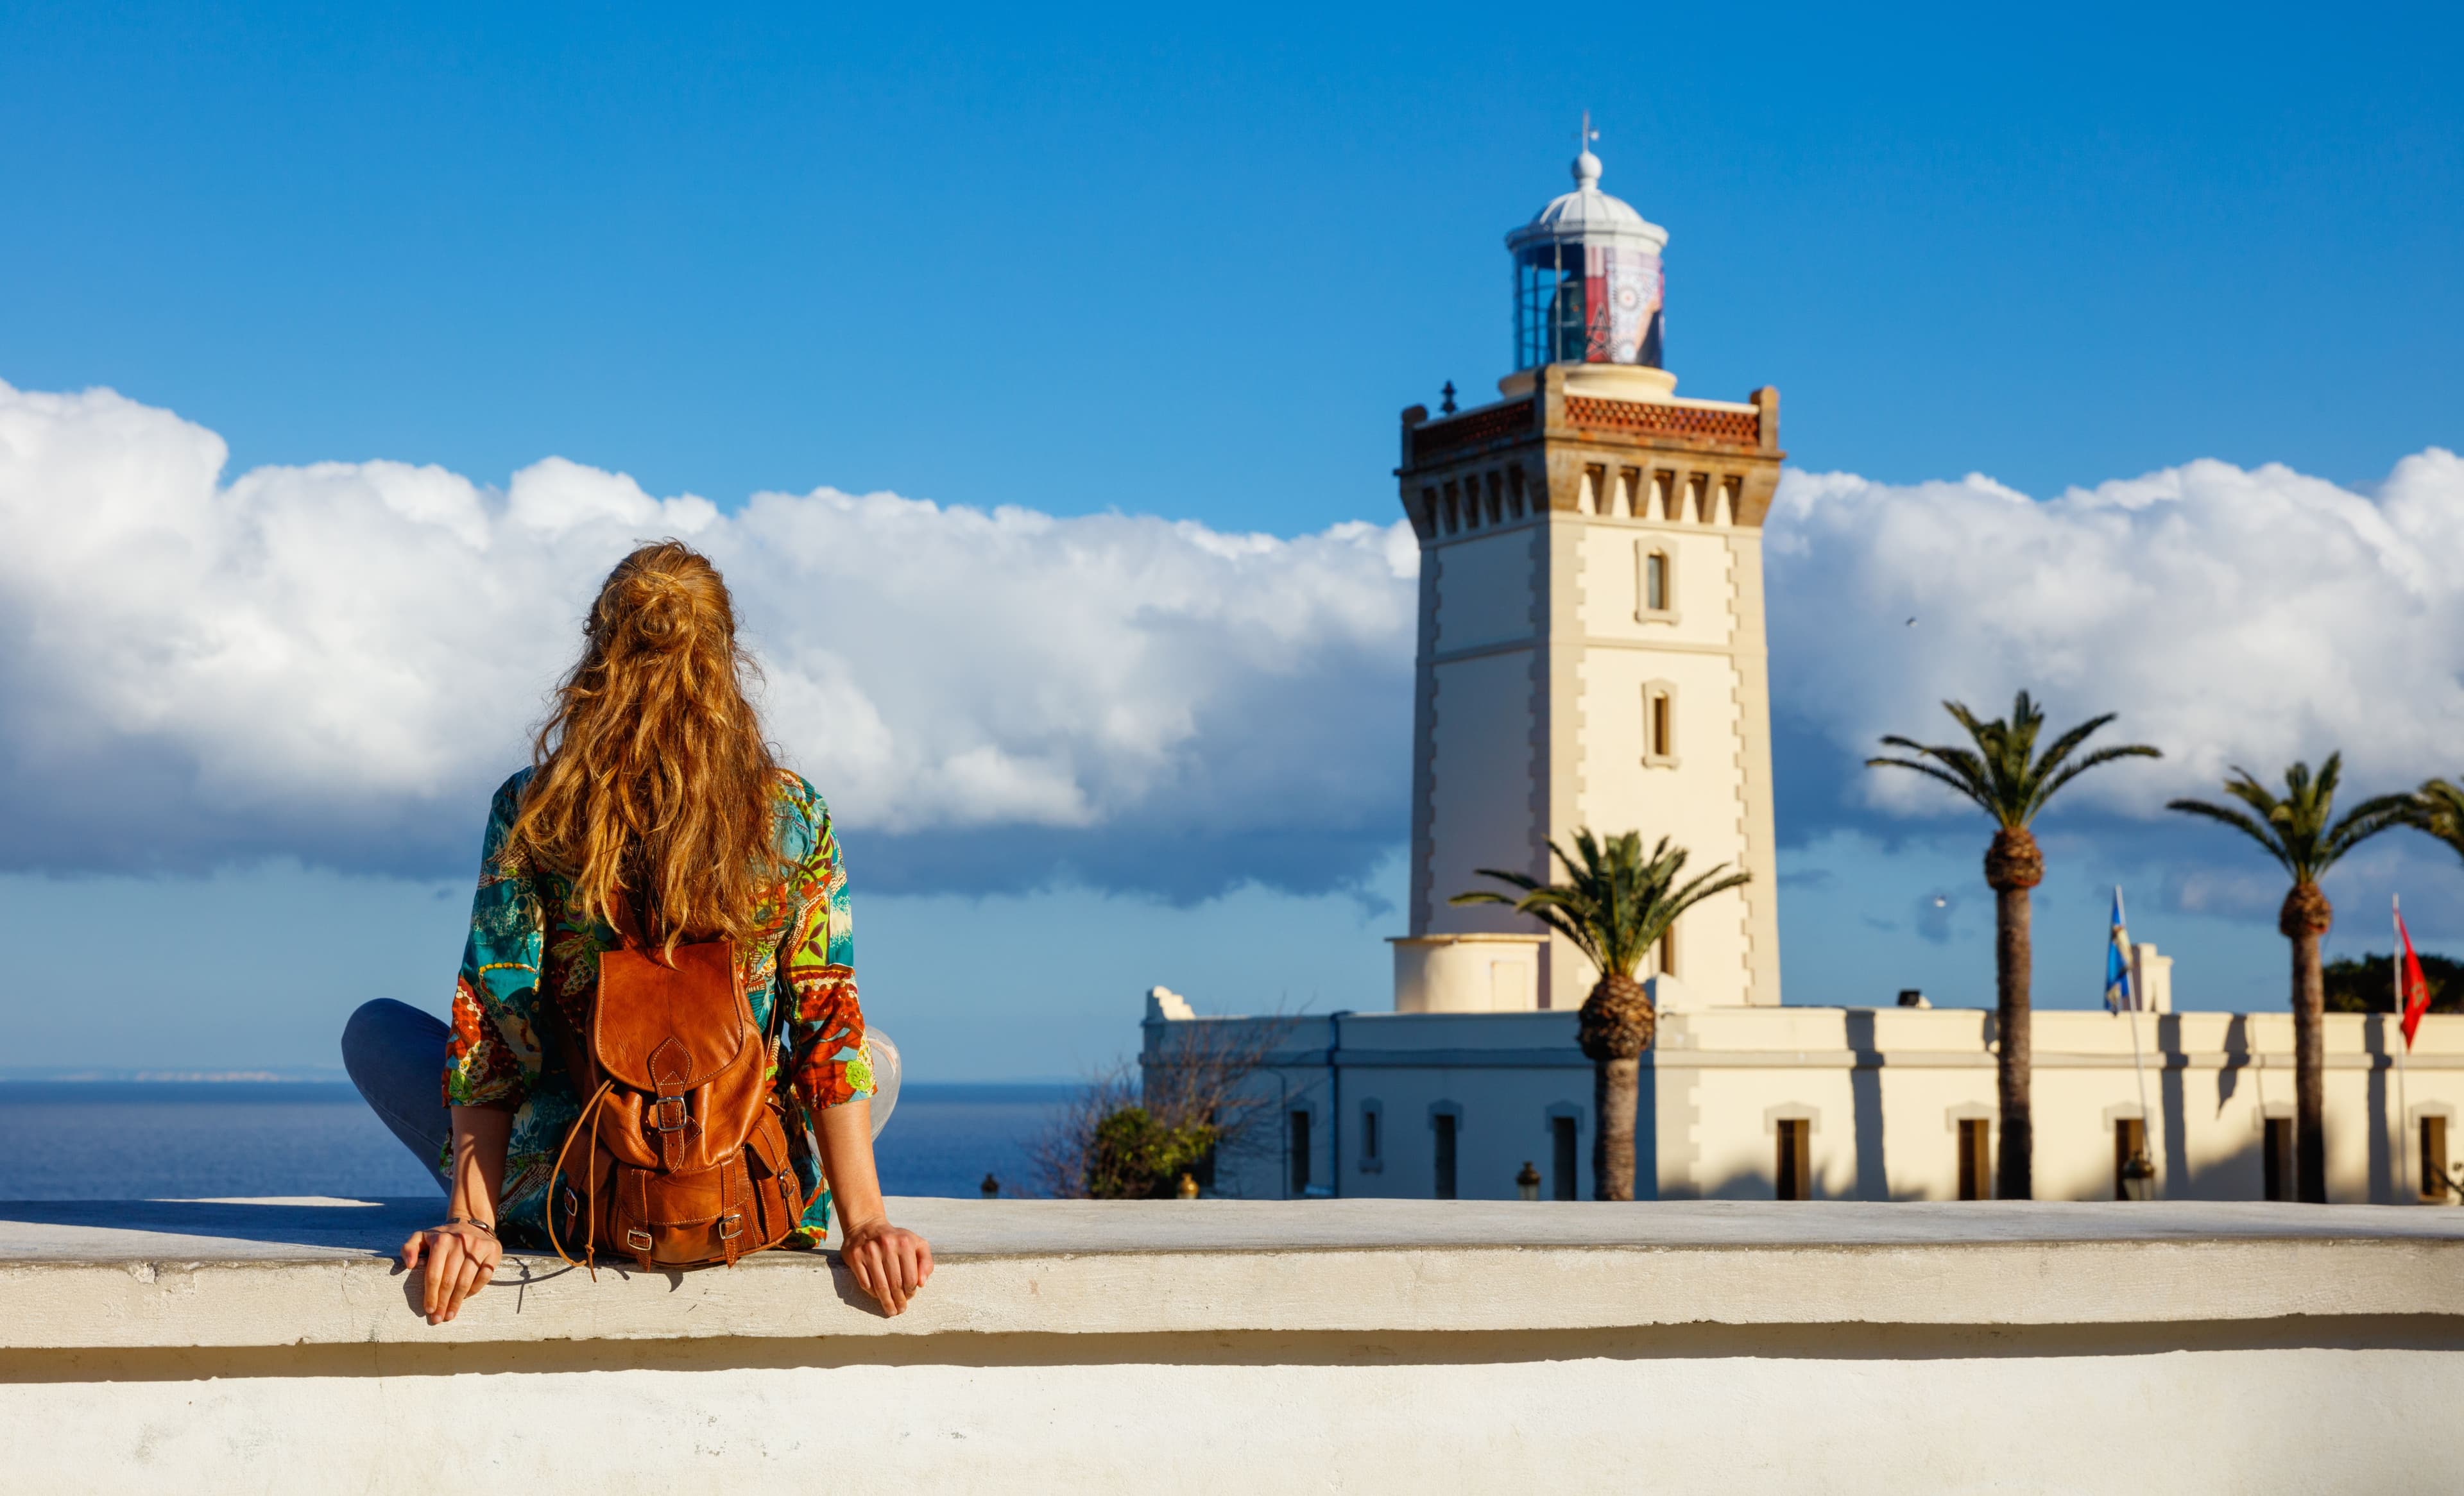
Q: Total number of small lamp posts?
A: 4